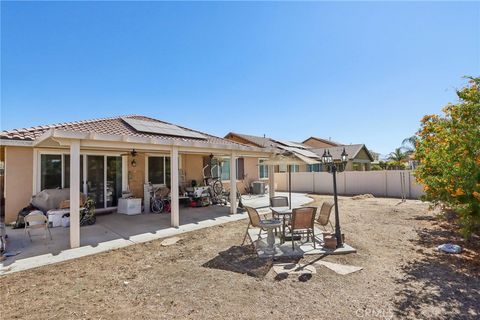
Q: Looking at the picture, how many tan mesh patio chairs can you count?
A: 4